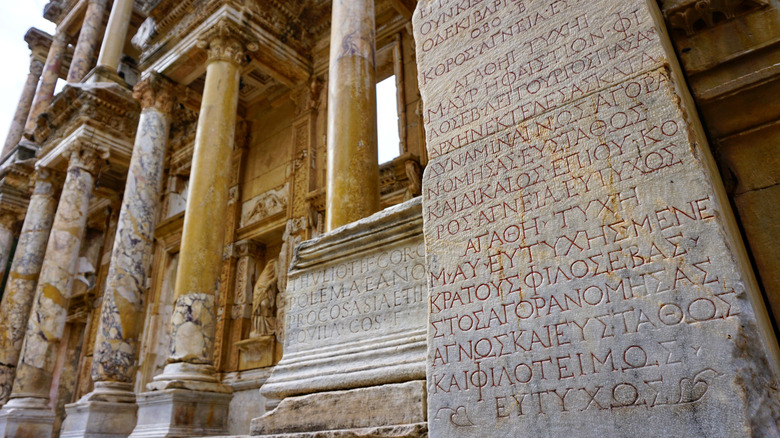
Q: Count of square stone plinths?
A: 3